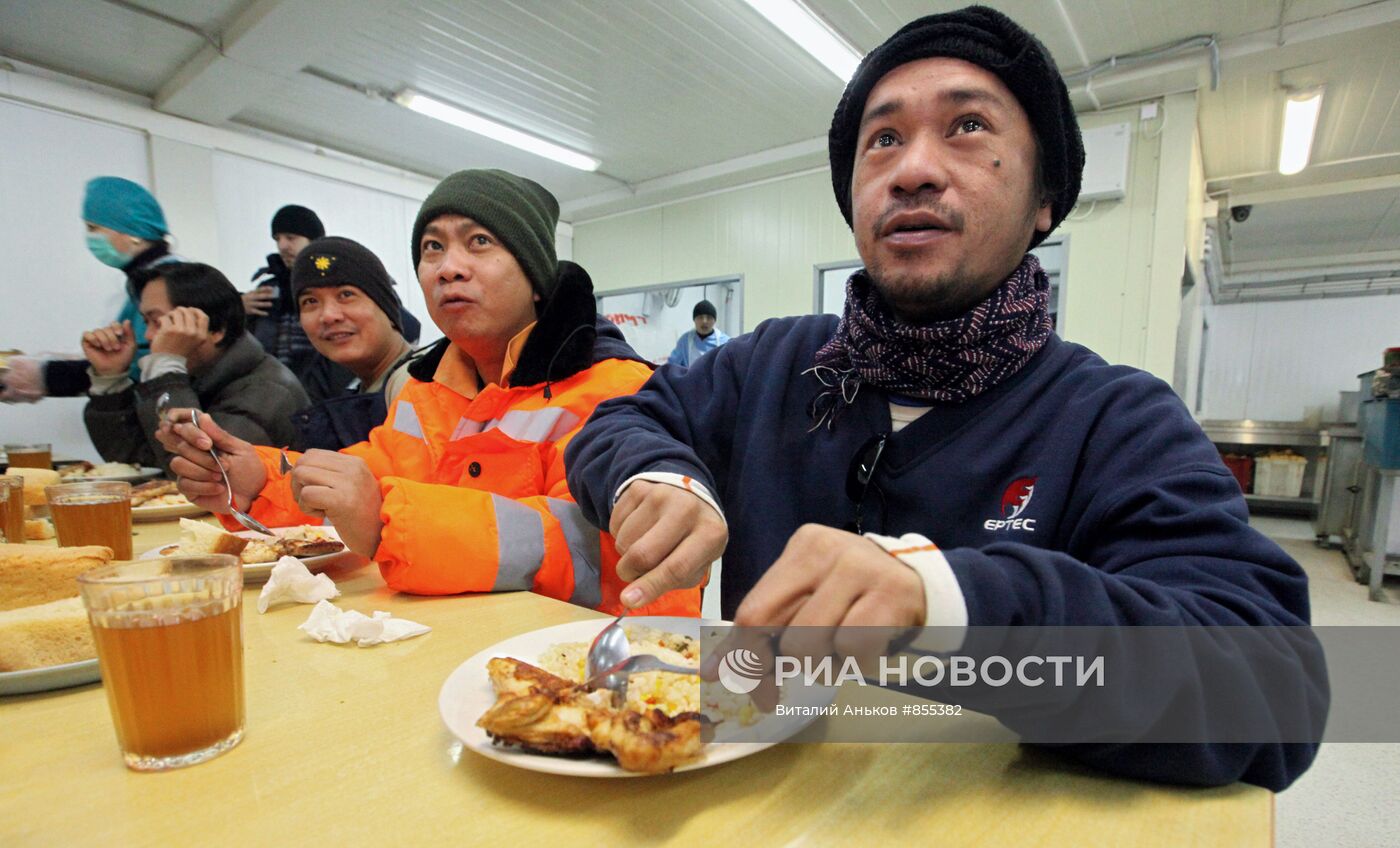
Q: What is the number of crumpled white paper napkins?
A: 2